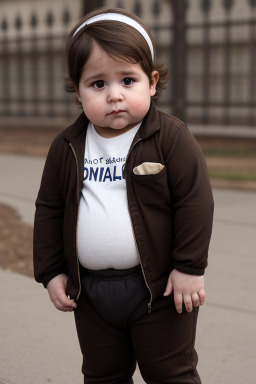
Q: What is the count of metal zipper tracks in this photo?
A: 2